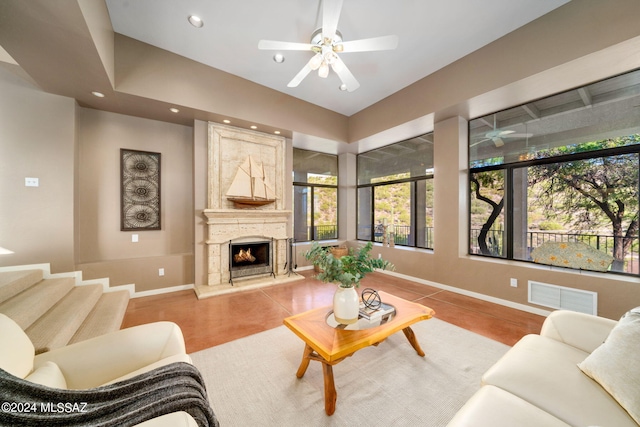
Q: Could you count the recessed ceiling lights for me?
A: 8